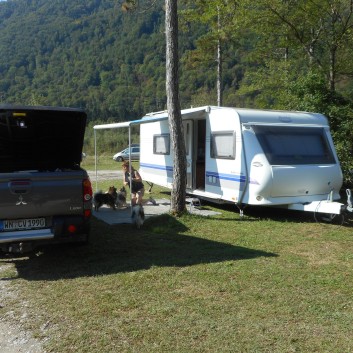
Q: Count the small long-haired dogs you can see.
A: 3